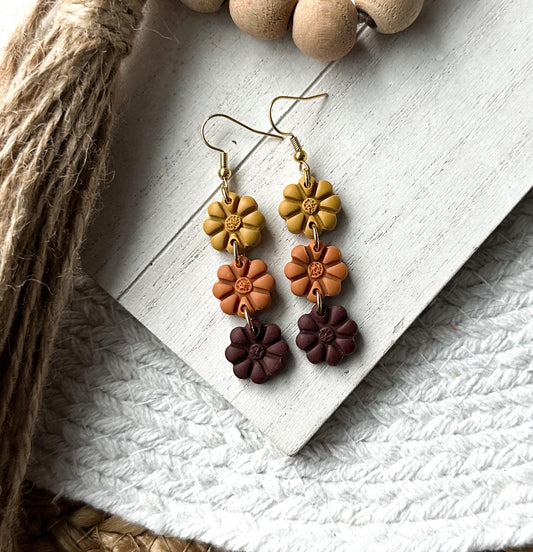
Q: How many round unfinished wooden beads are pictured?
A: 4